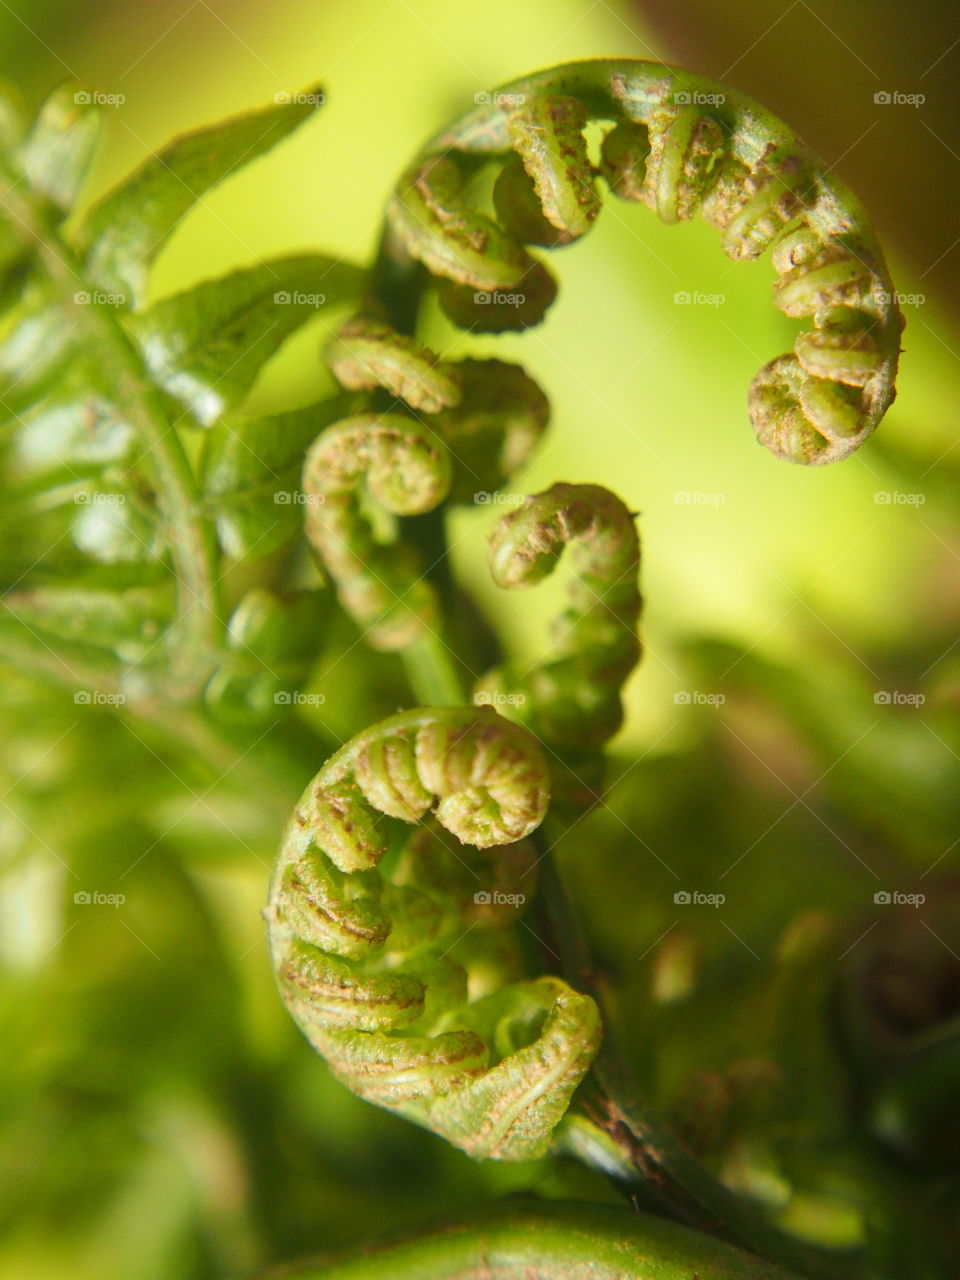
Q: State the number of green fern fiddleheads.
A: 4